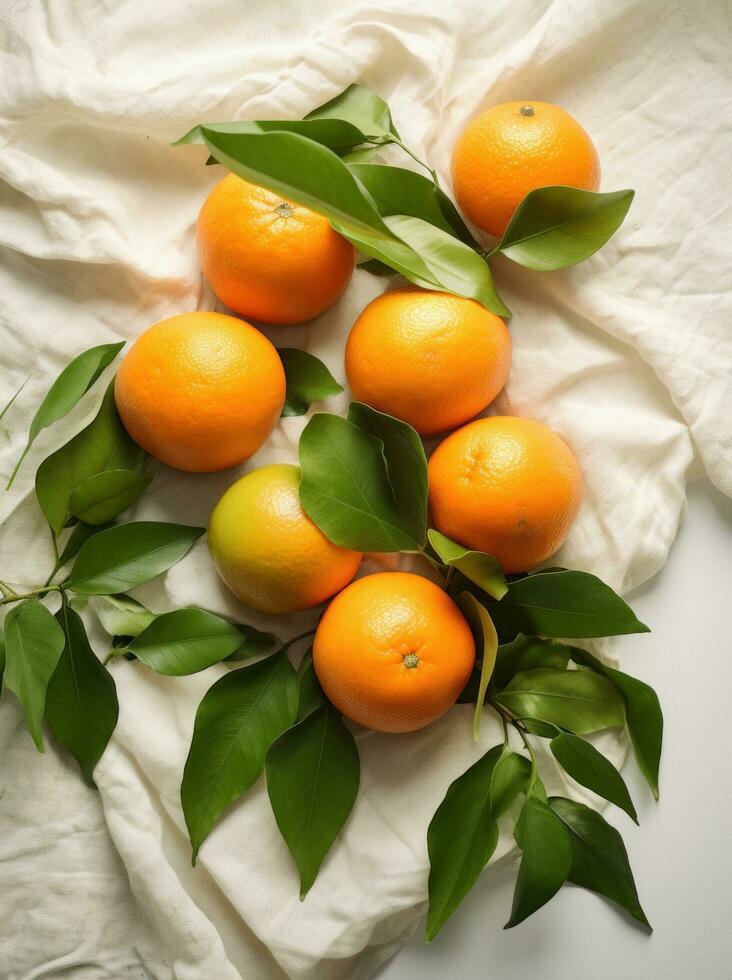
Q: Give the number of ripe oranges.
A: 6